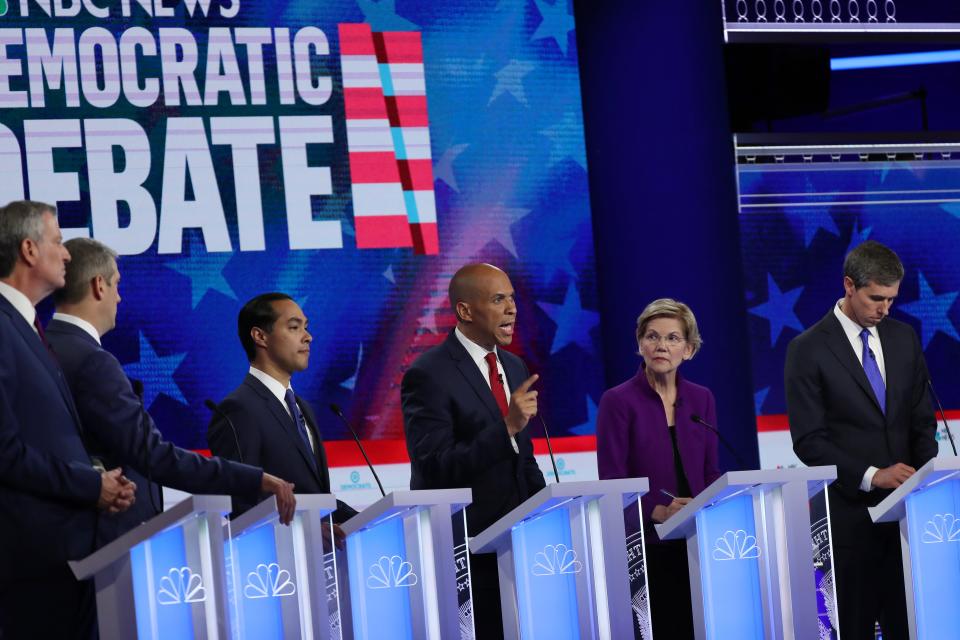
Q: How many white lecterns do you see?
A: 6